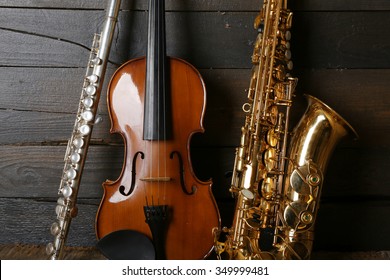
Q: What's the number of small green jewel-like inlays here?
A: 2